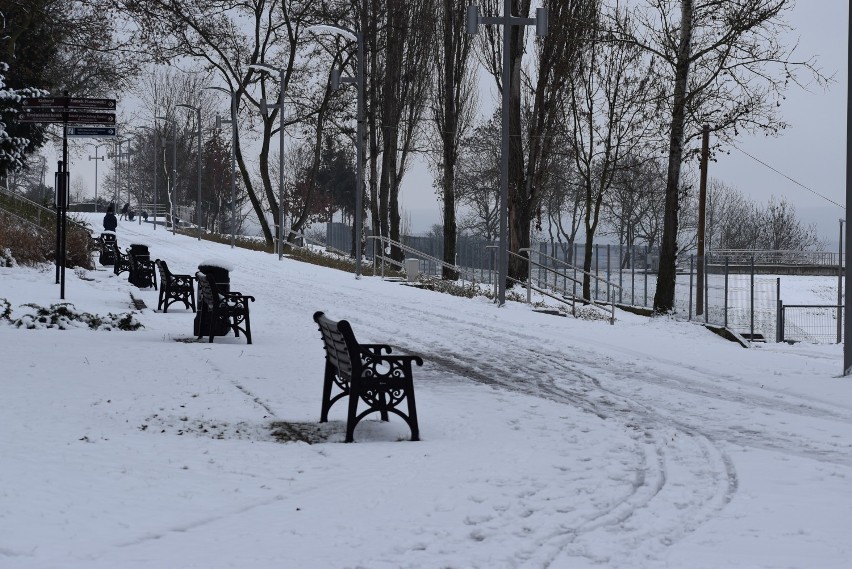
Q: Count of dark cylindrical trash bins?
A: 3